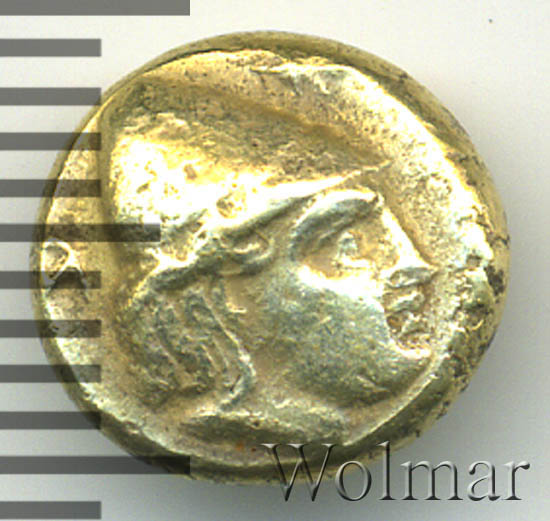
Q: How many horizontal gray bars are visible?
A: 12